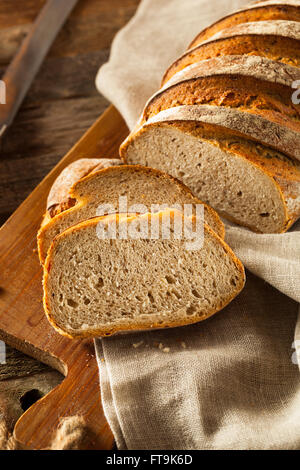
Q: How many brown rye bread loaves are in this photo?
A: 1